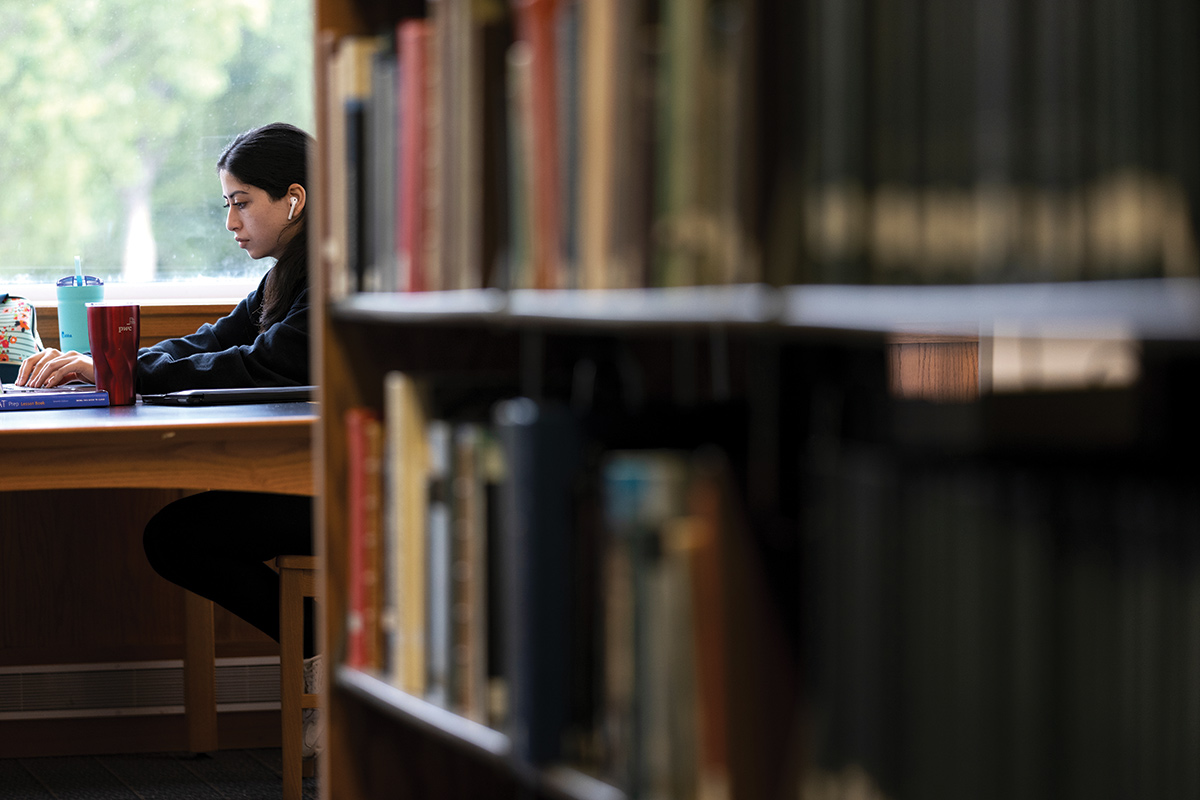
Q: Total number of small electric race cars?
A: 0